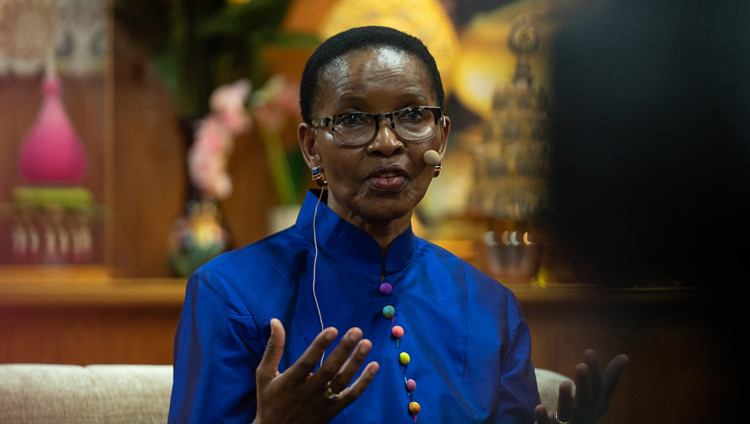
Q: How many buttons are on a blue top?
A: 6